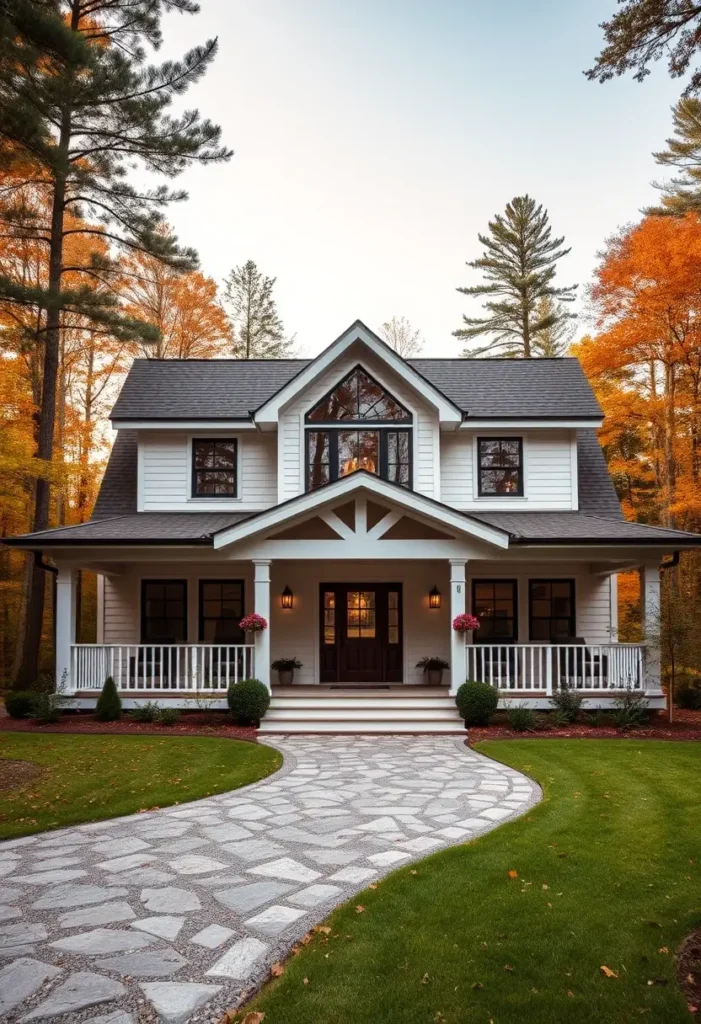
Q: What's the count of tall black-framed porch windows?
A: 4